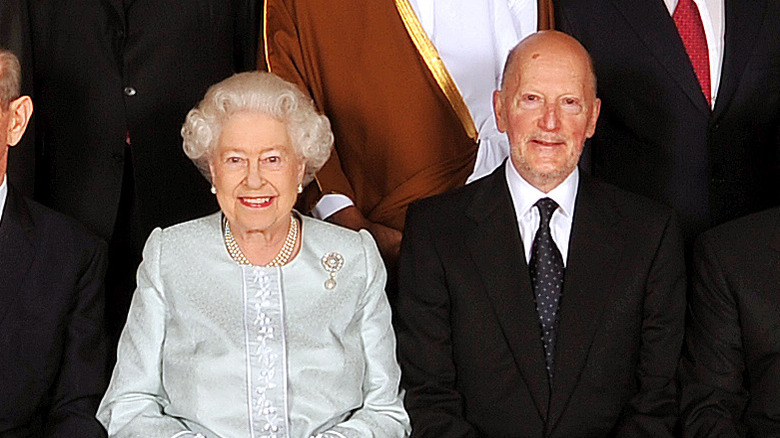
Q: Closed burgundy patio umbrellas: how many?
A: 0